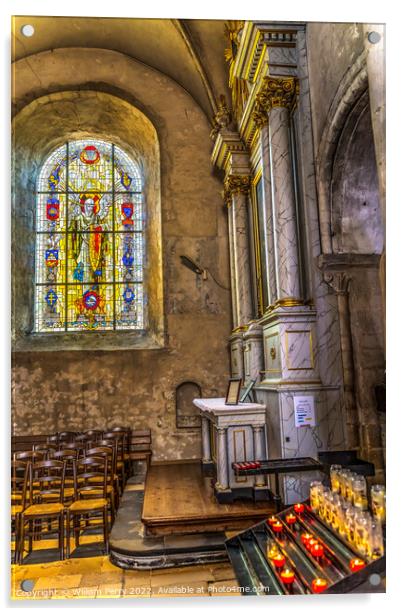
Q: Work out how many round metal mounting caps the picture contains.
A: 4